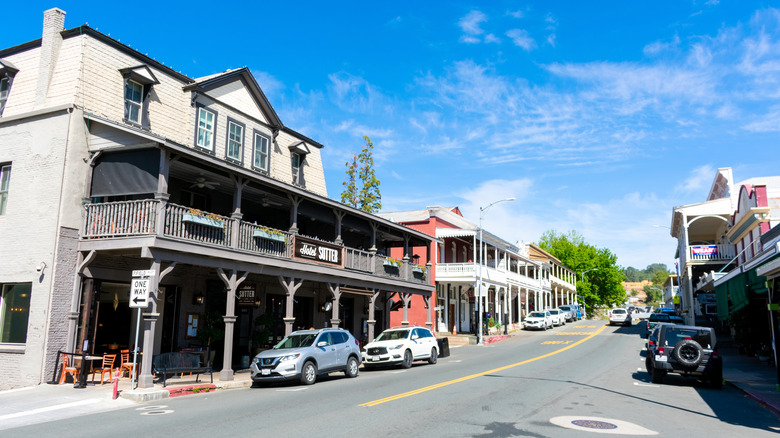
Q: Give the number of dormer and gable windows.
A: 6